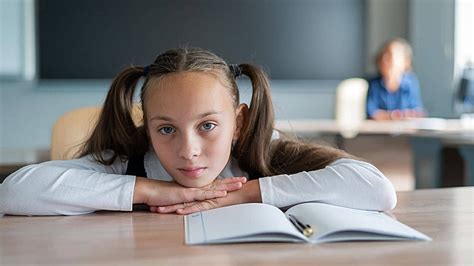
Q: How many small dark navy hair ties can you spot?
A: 2